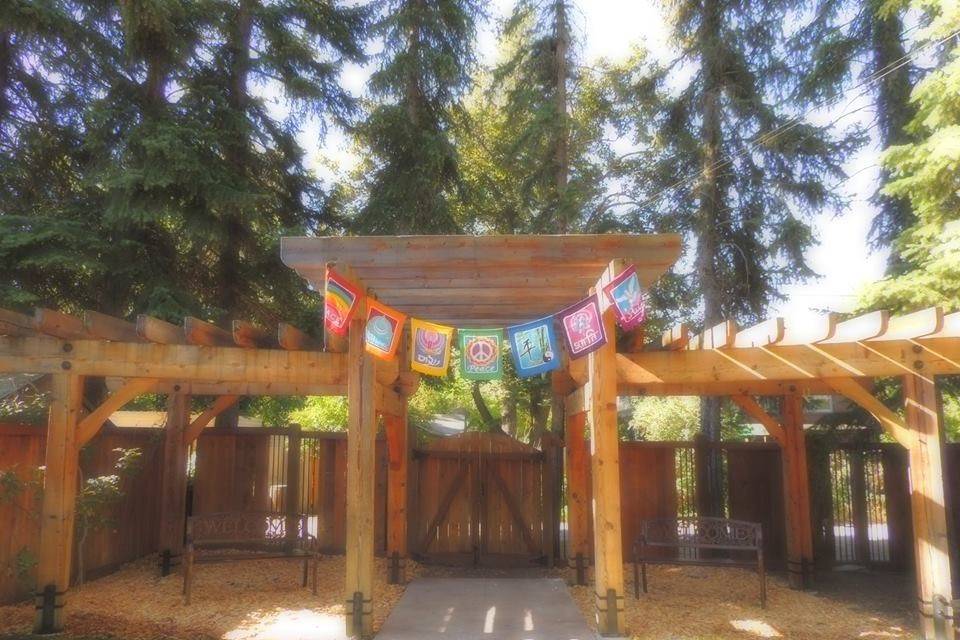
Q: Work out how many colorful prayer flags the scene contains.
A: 7